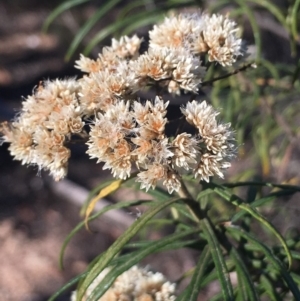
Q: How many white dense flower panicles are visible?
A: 2